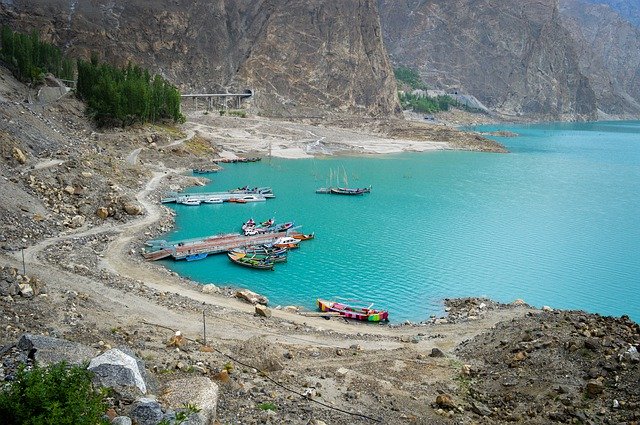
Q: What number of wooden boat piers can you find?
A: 2